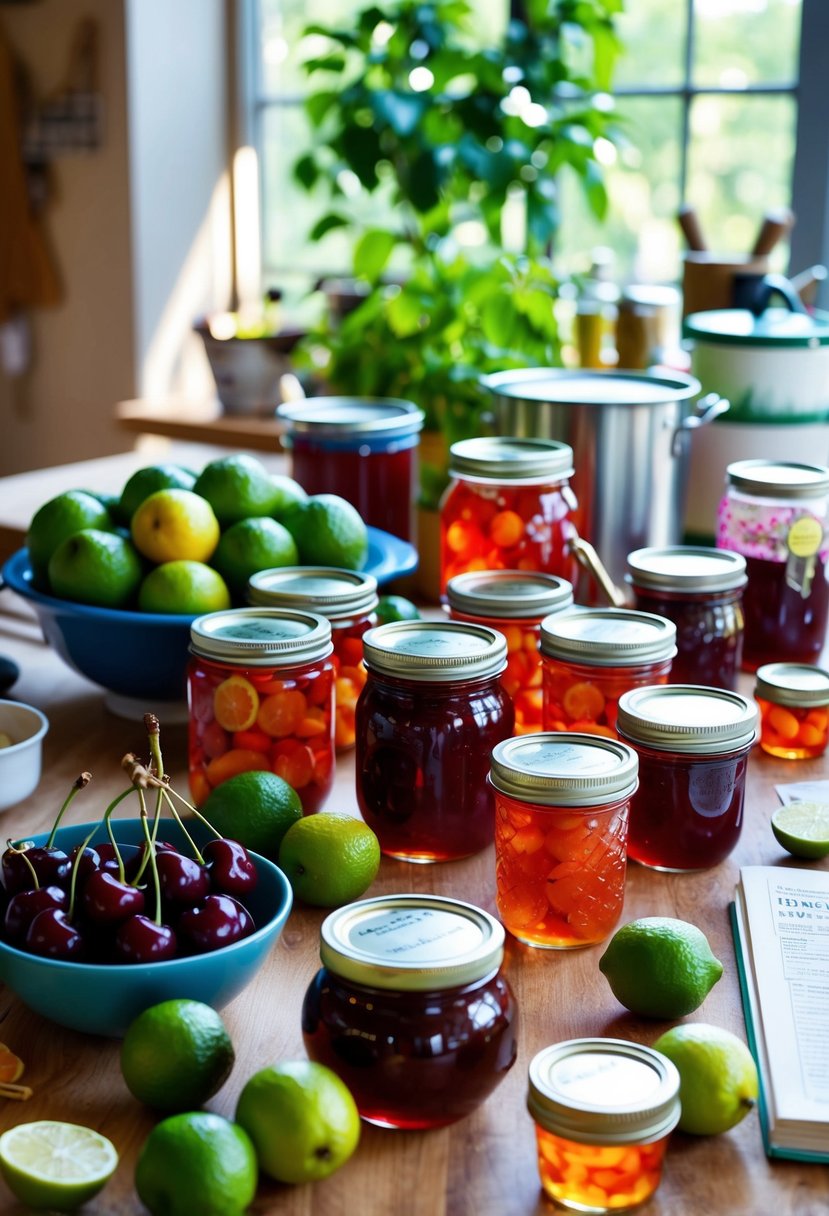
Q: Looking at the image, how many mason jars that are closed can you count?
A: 14